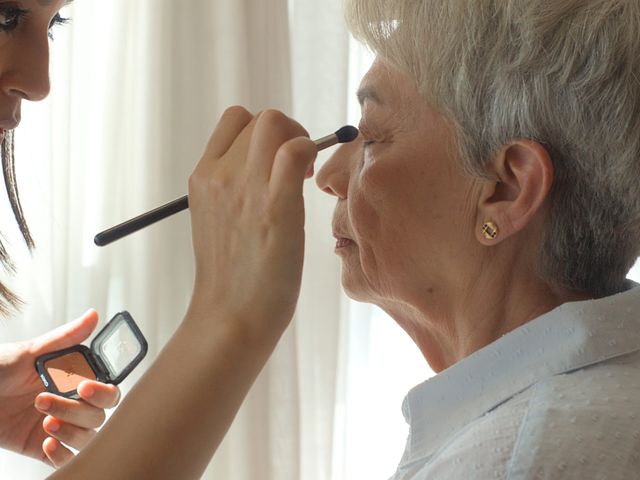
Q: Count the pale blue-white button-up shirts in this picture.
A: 1